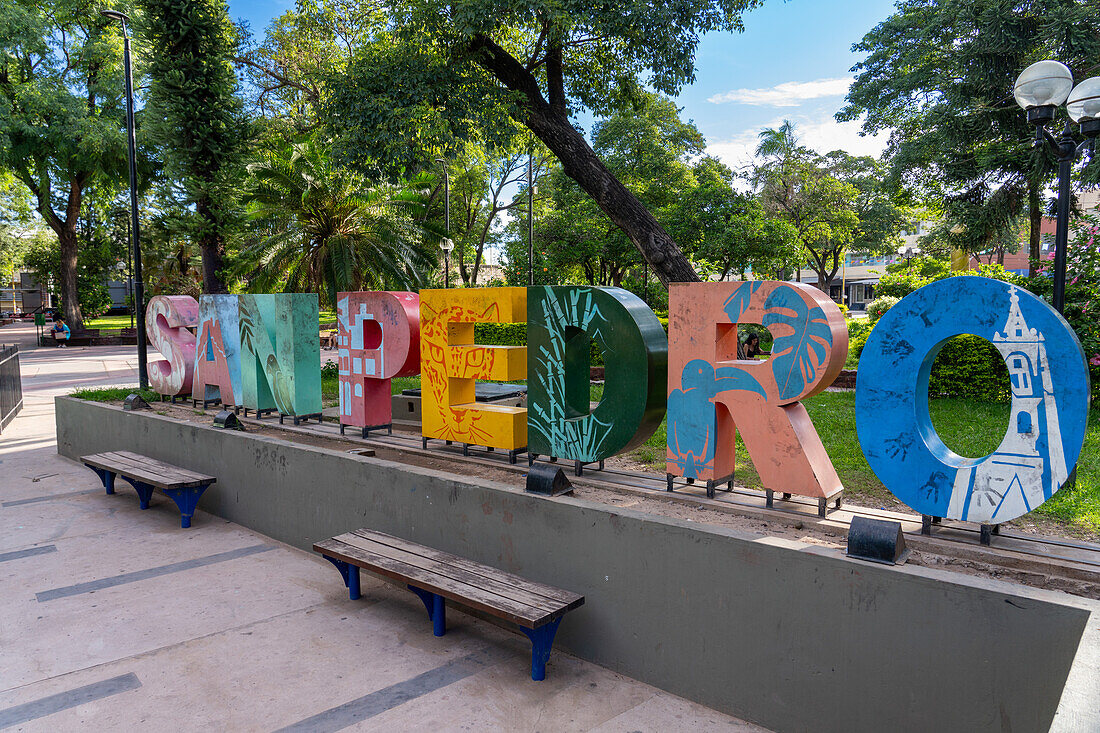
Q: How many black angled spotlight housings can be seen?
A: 4